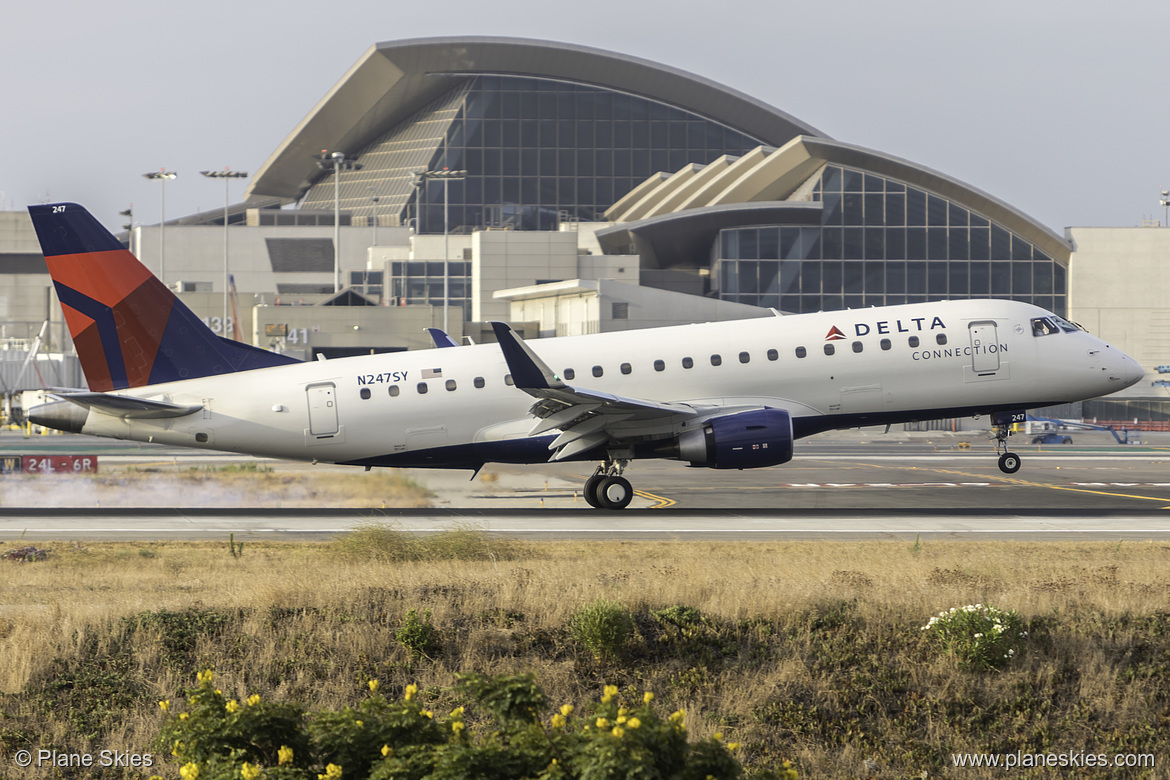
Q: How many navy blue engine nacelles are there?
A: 1